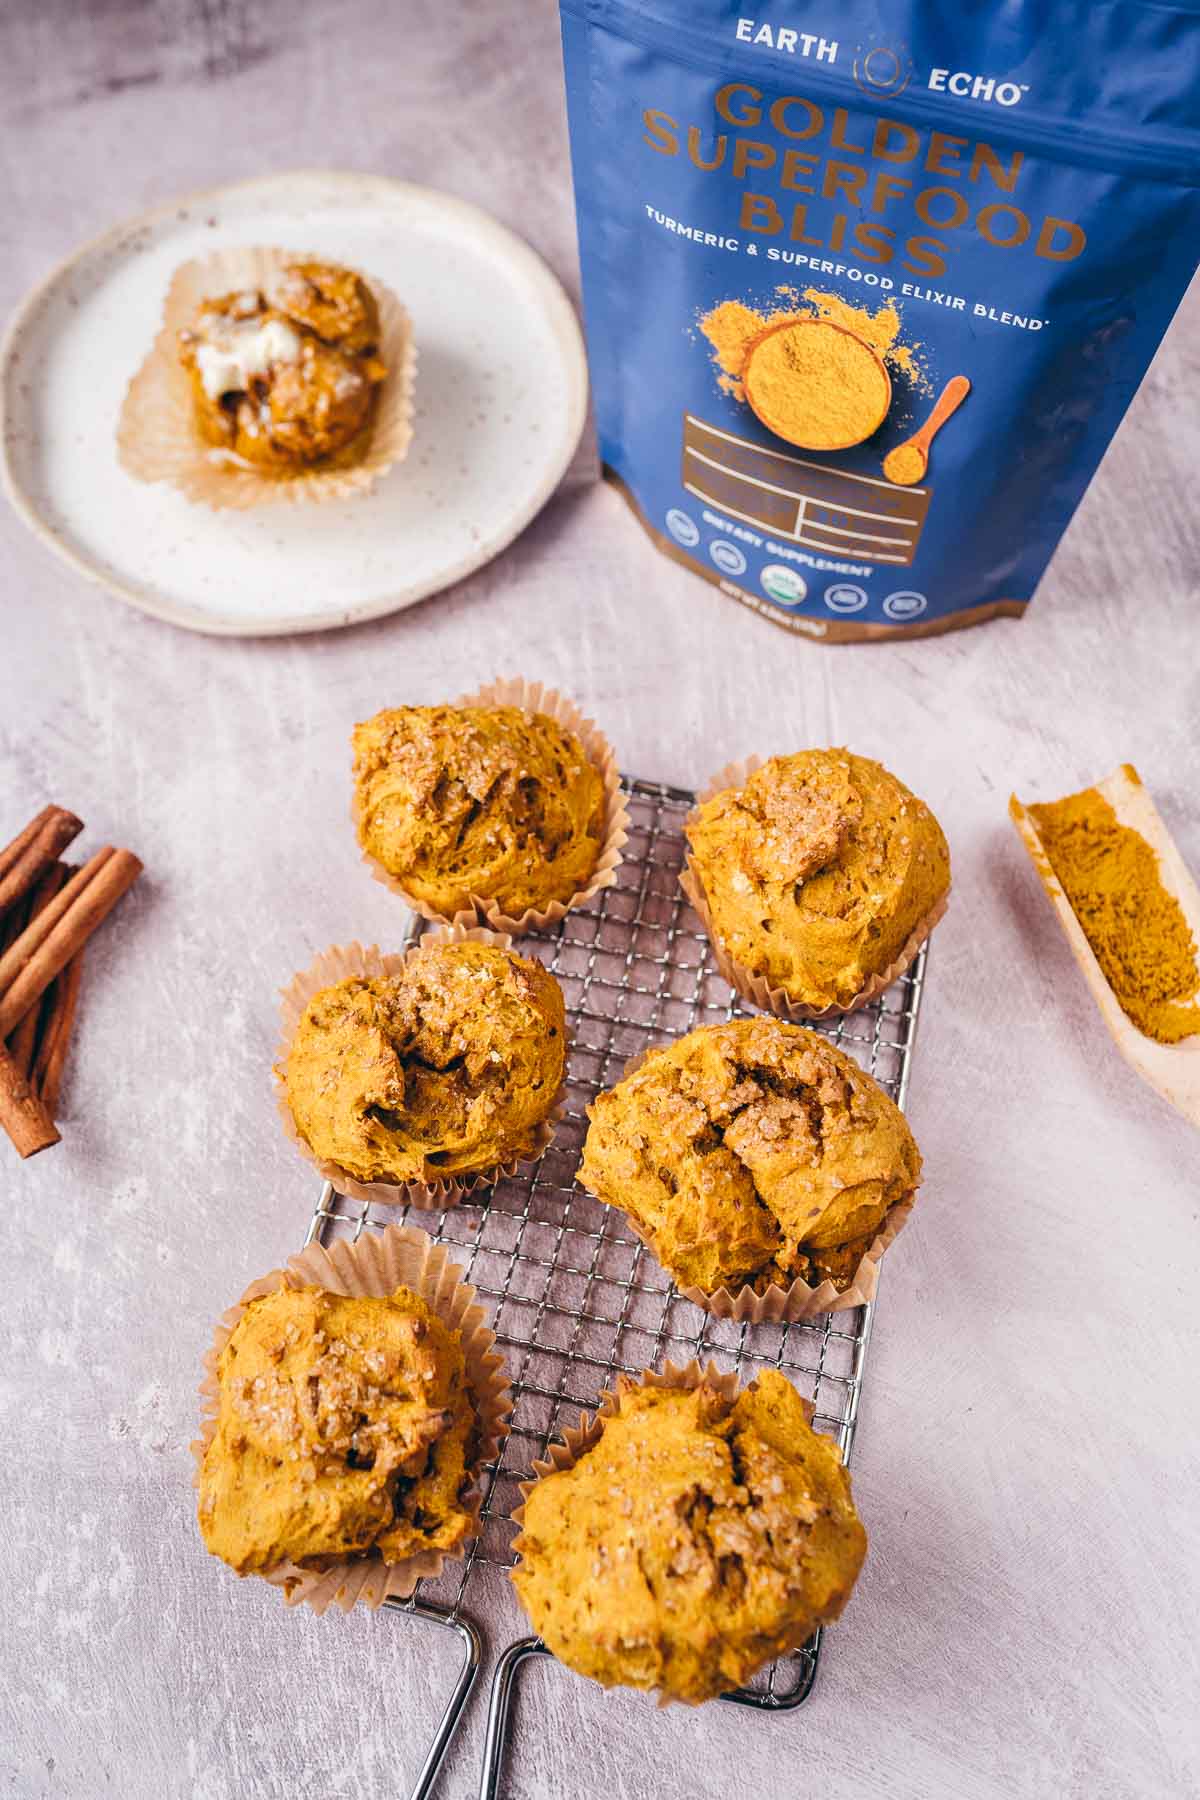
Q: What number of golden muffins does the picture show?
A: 7